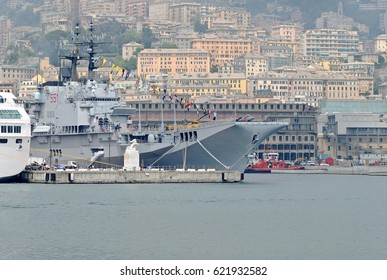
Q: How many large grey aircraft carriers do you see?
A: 1